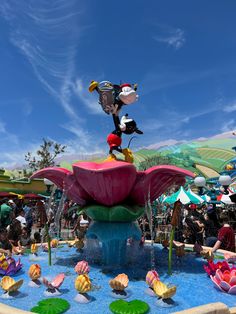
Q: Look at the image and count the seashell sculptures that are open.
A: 4